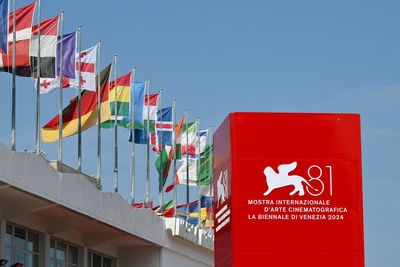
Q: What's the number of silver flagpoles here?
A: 13